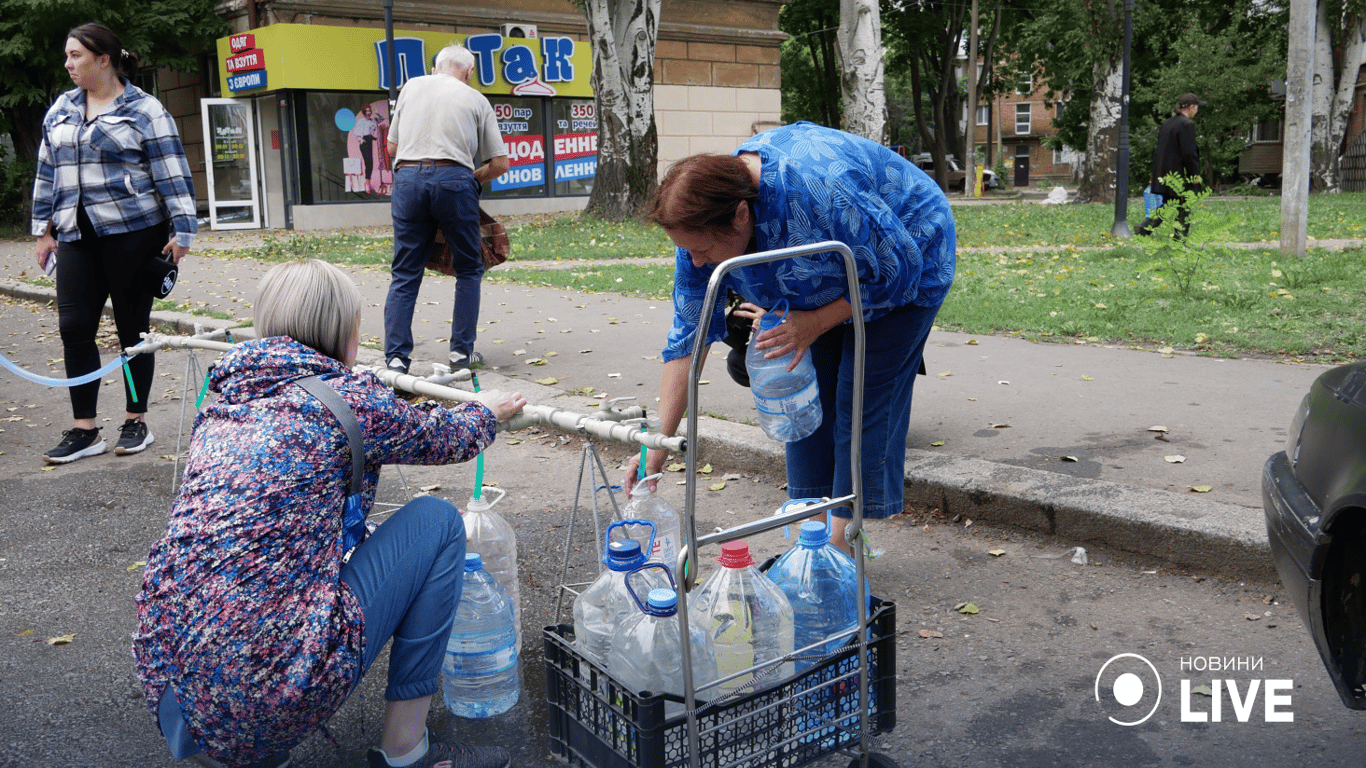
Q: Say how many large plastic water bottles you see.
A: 8